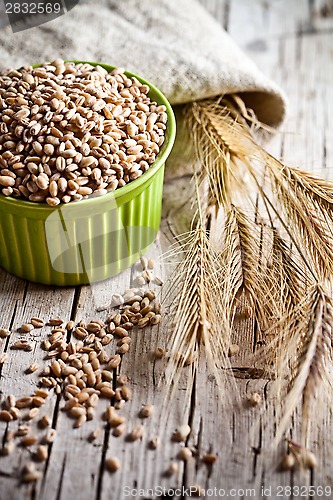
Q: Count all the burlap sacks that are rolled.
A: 1